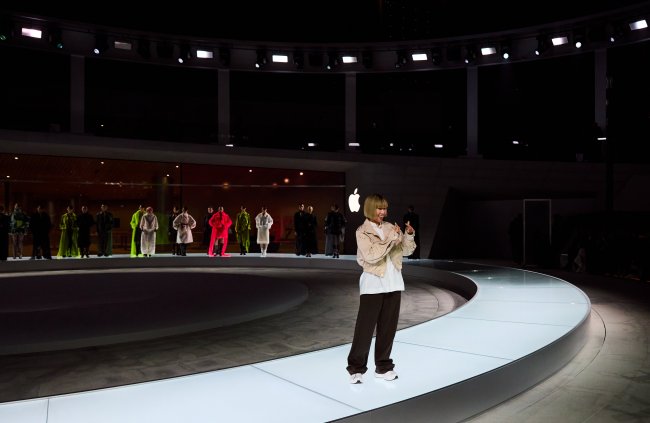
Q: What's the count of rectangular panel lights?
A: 9